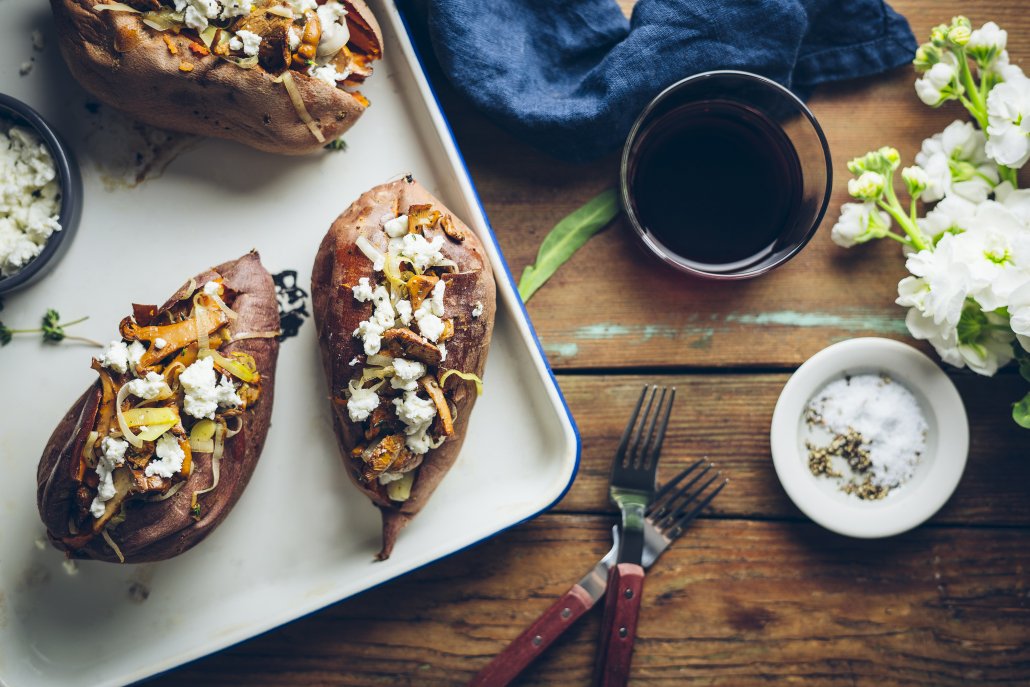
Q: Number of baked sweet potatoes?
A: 3